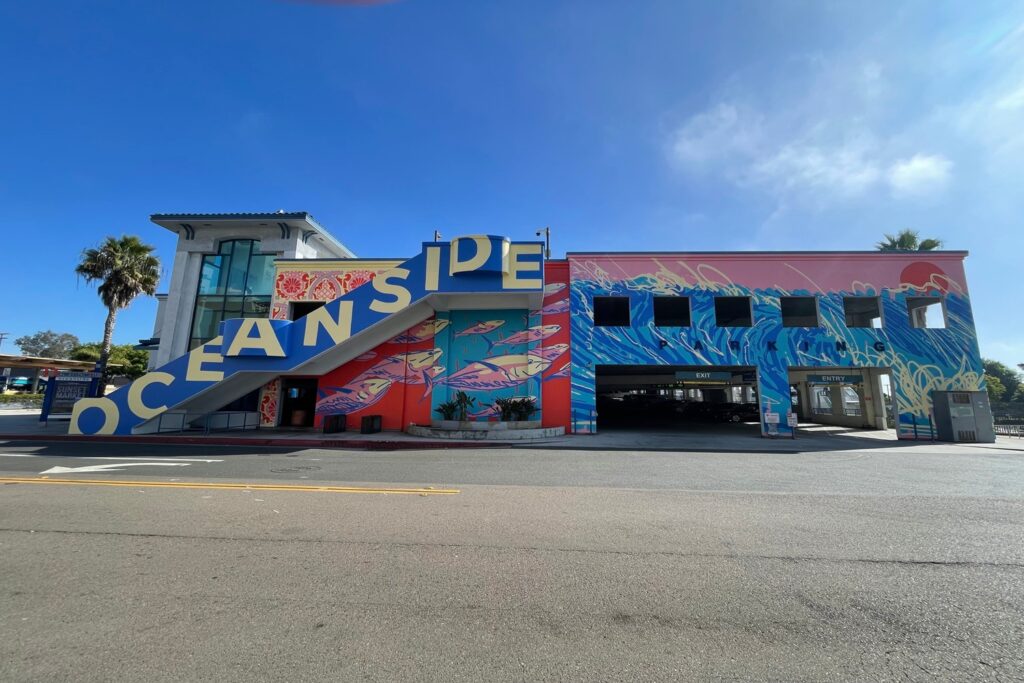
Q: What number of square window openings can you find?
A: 6